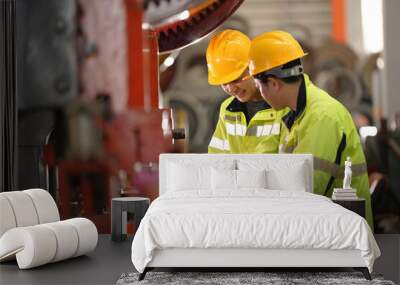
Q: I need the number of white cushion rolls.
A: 6